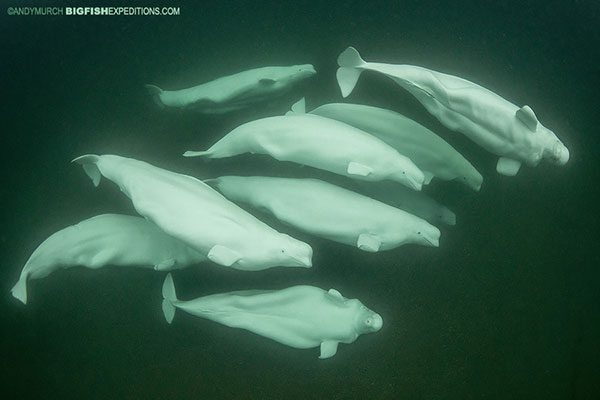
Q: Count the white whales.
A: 9